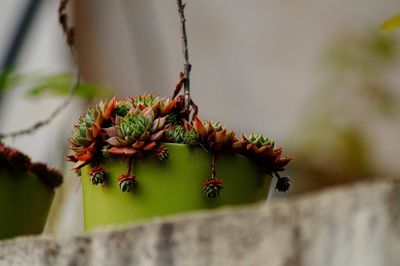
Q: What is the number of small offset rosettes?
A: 5